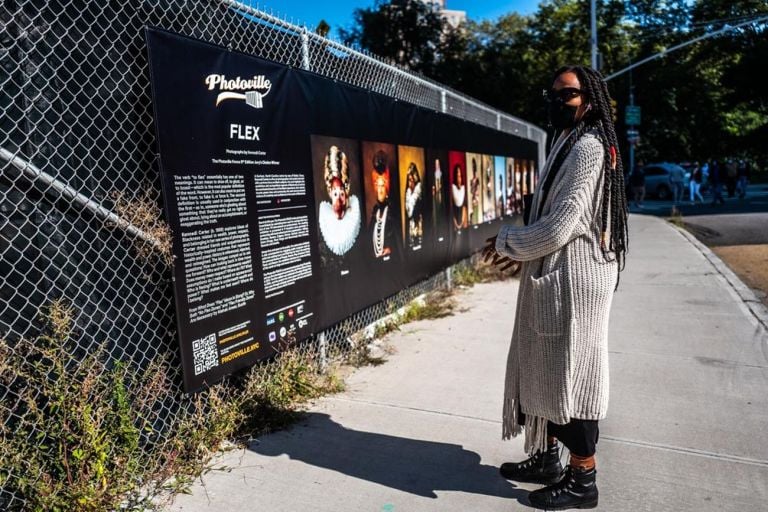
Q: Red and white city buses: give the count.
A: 0